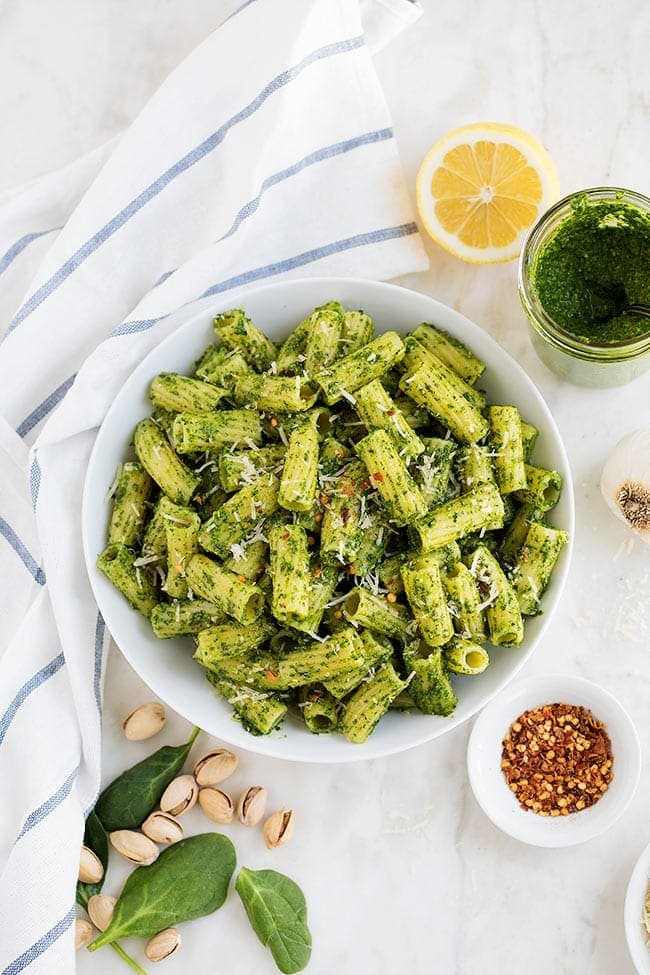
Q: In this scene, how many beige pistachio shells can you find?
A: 12